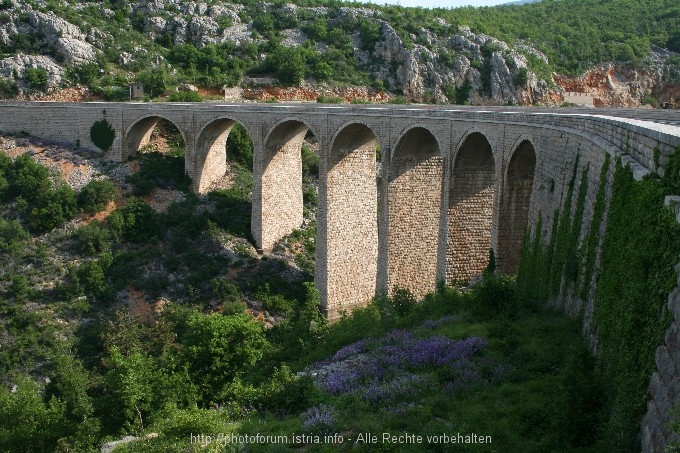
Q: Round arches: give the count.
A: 7